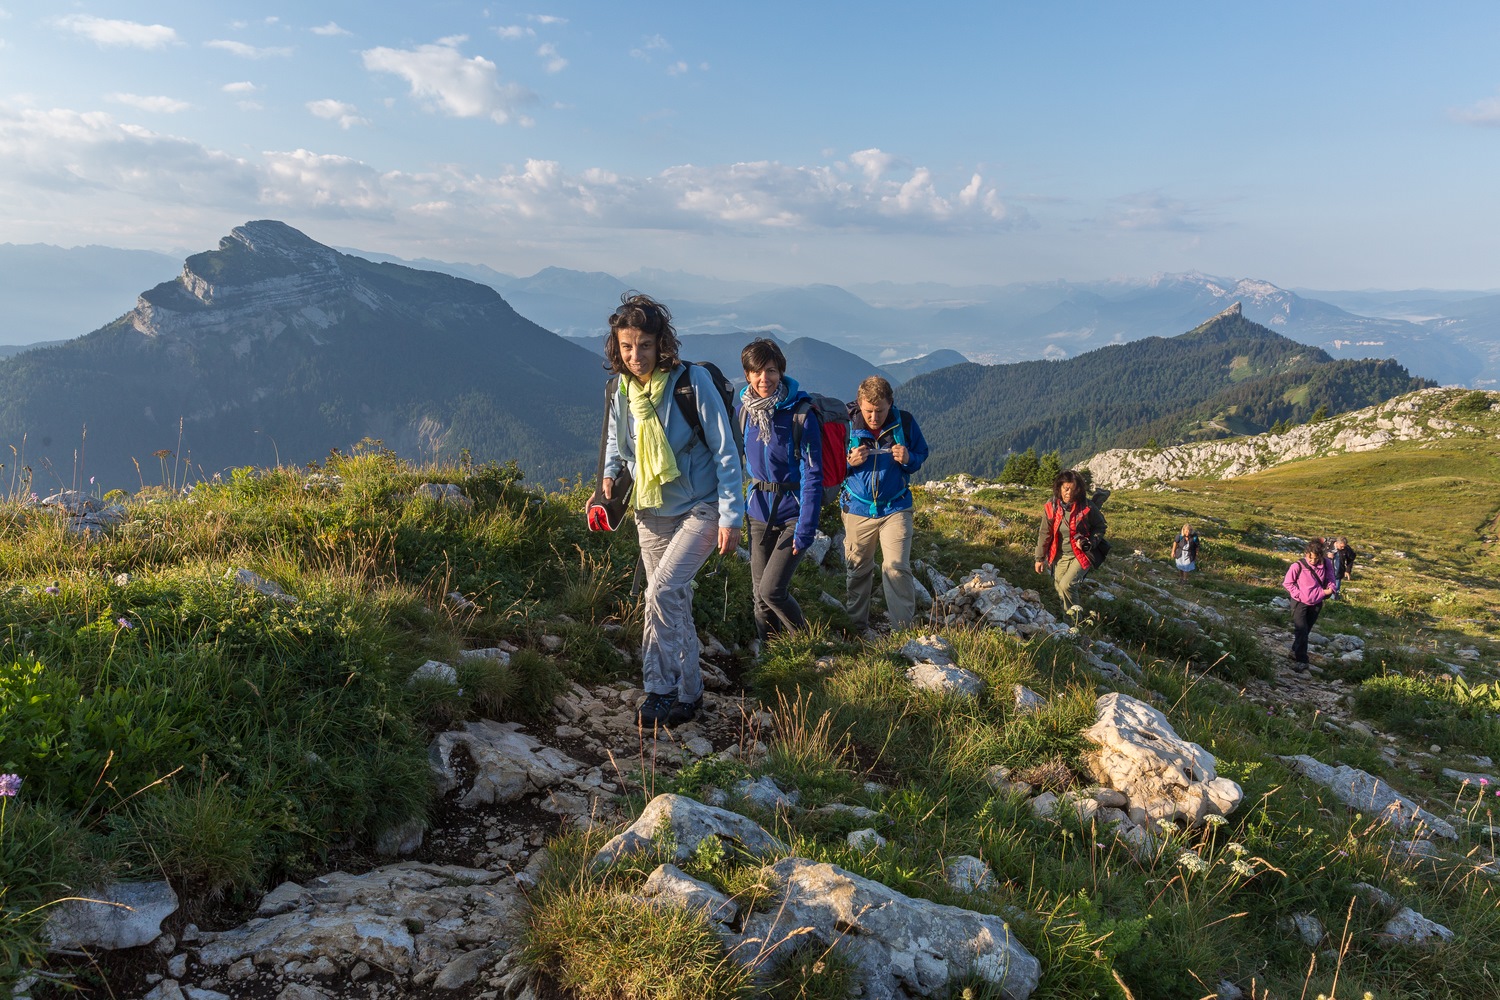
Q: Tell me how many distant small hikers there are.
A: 3